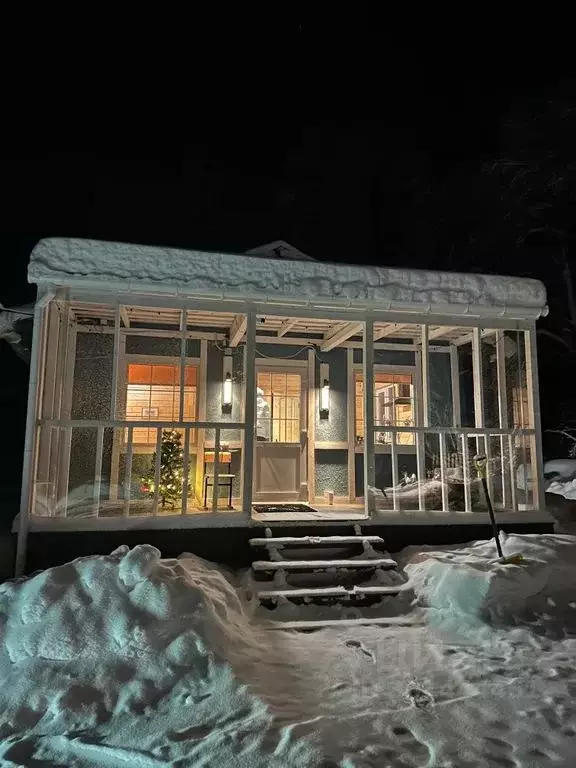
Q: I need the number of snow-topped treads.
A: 4